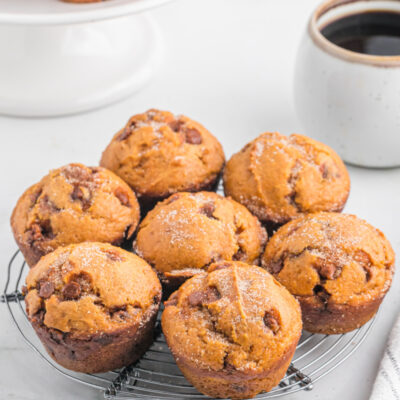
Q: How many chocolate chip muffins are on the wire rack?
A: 7